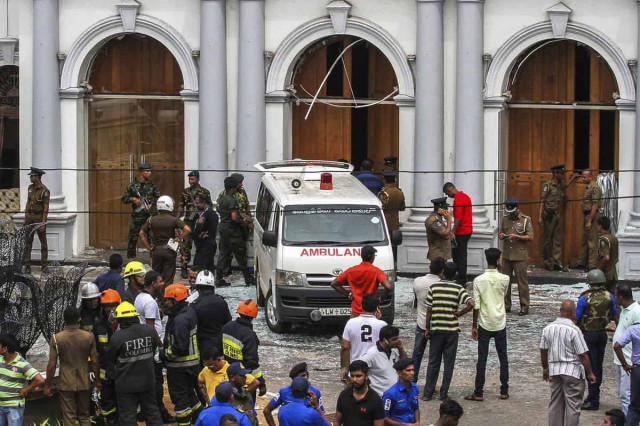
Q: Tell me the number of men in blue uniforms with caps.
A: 5